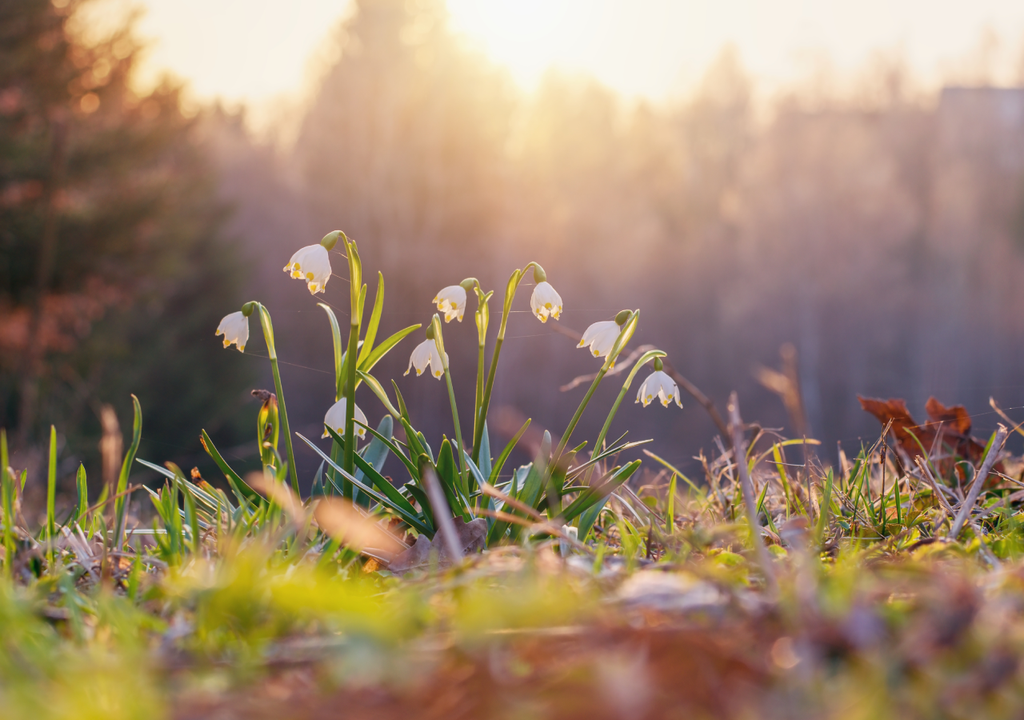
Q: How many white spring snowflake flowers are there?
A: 8